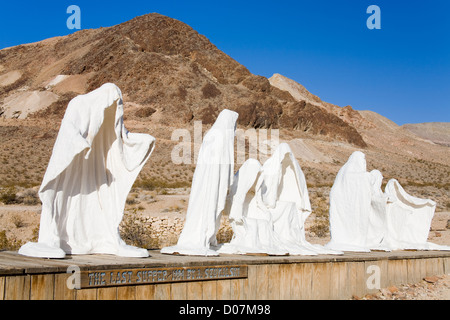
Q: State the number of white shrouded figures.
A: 7